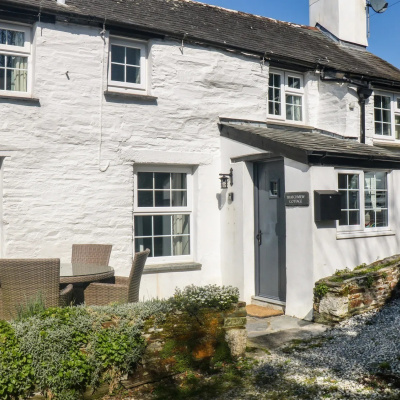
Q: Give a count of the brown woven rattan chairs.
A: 3